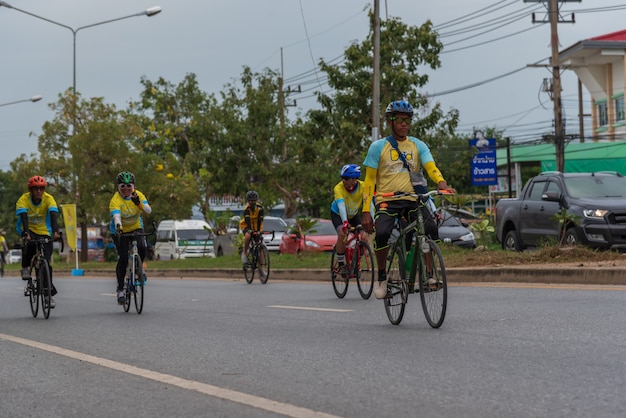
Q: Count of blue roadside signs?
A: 1